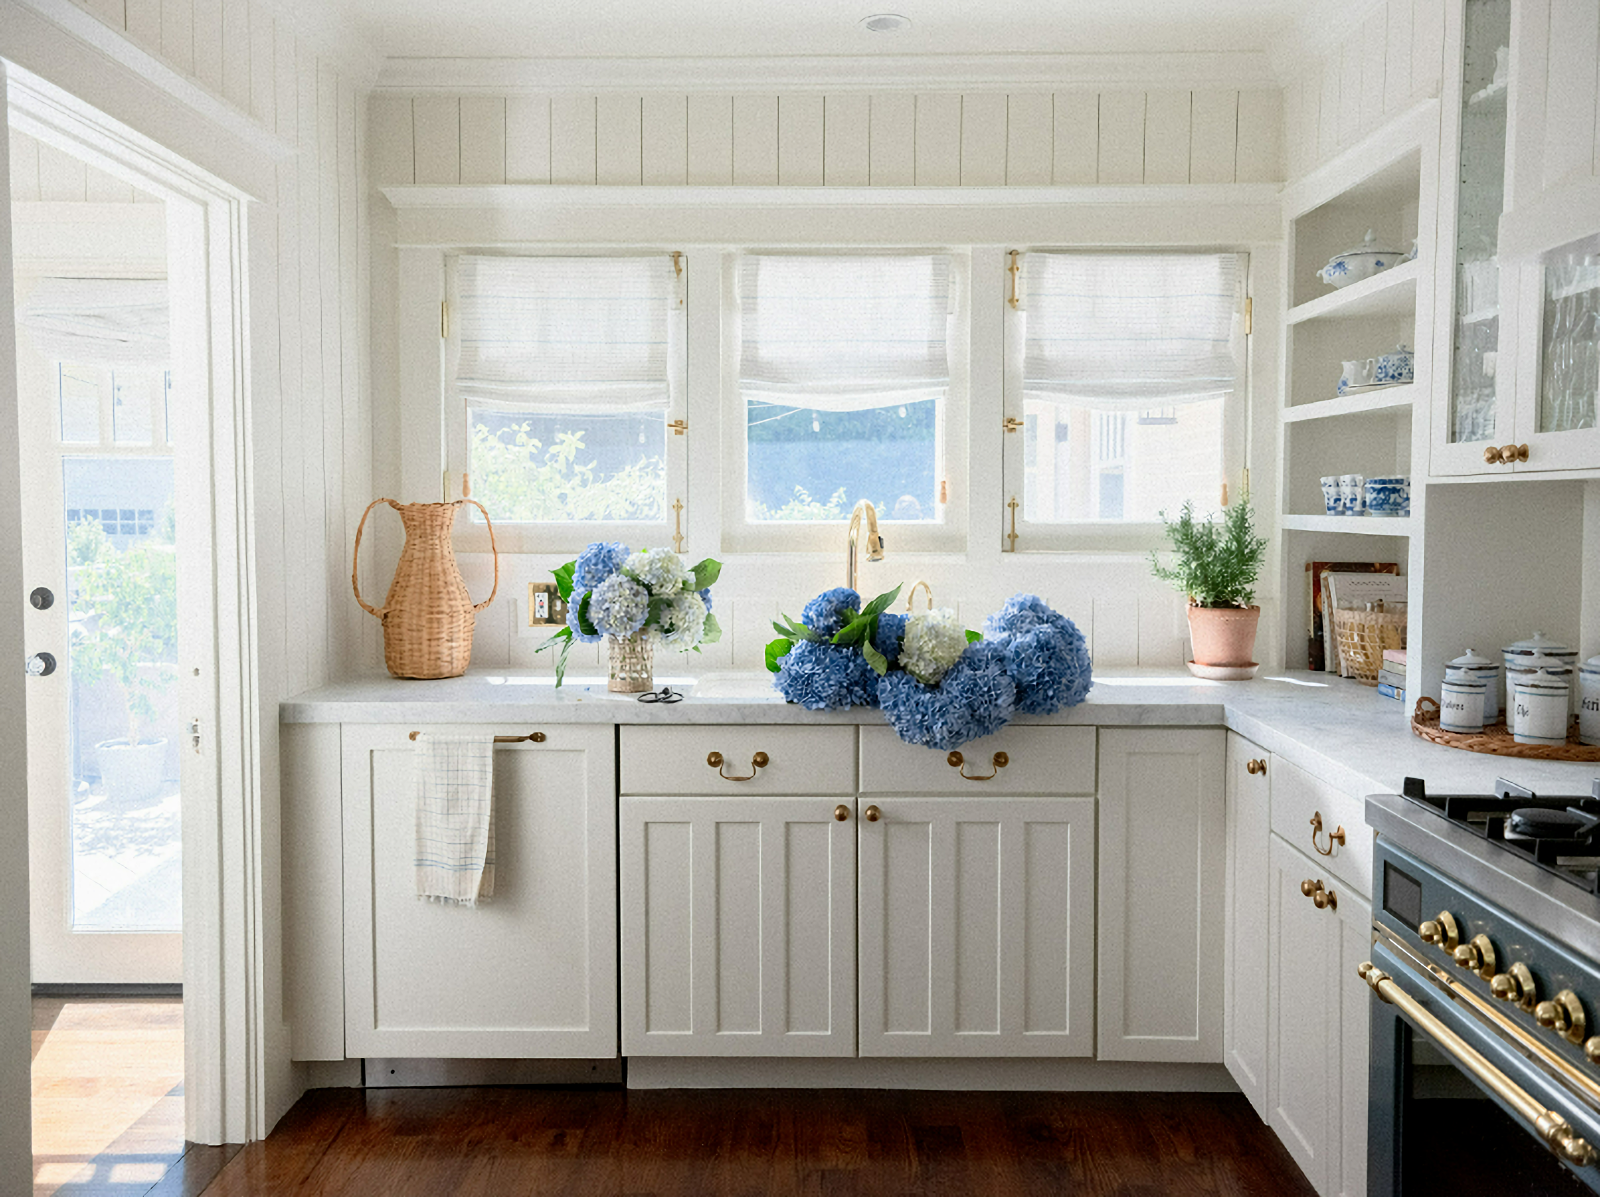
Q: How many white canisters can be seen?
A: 6